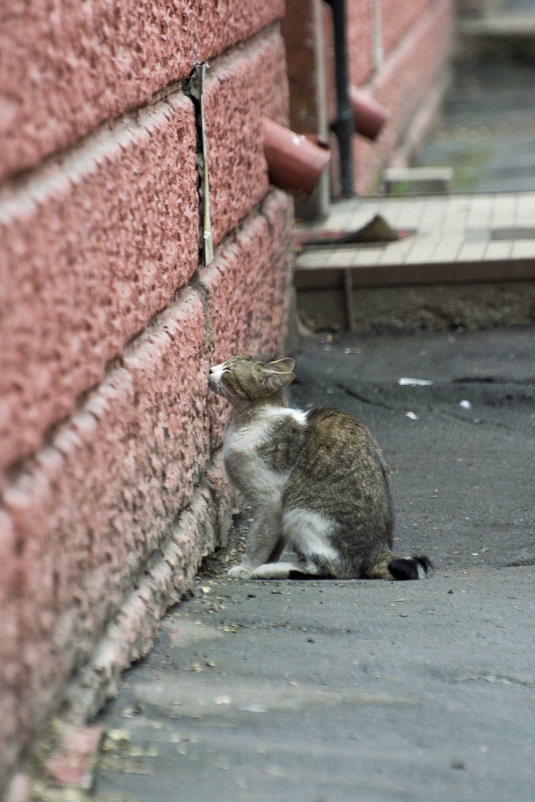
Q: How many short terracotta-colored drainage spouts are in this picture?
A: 2